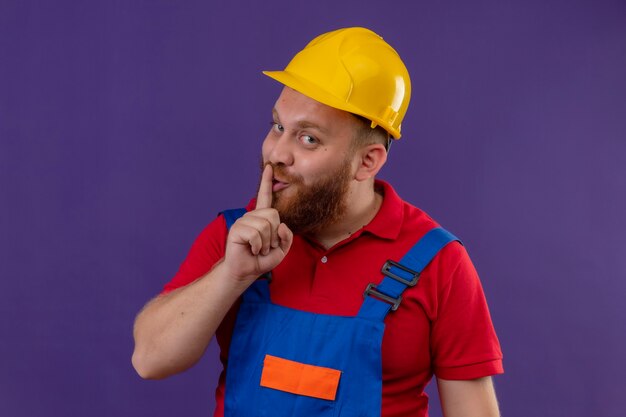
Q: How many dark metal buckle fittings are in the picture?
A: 2